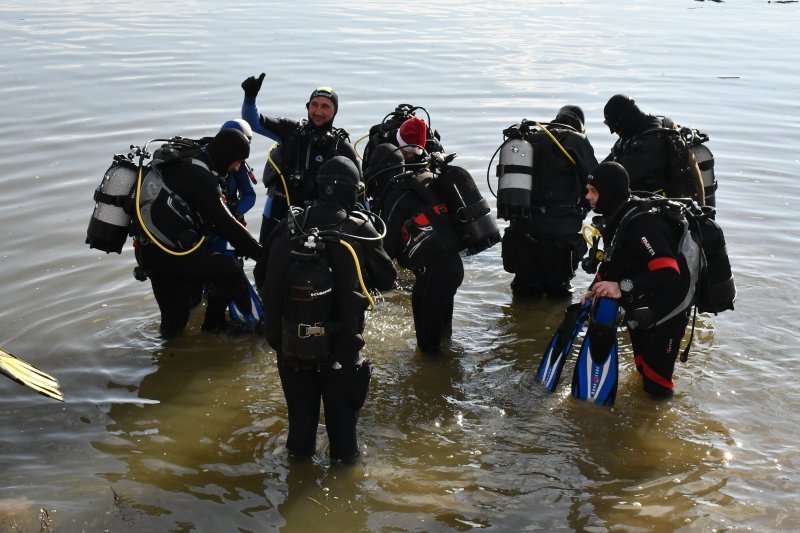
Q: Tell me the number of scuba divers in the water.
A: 9